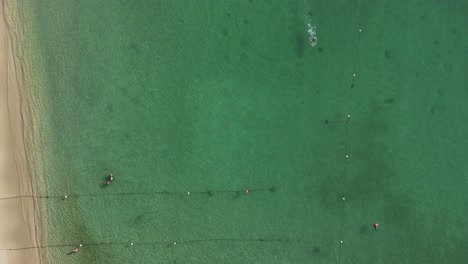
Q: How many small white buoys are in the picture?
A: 11